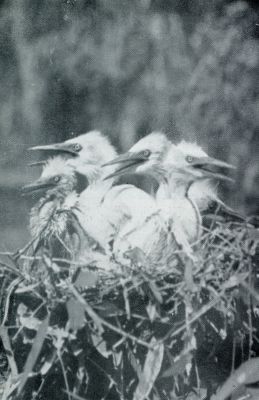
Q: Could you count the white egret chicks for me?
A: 4